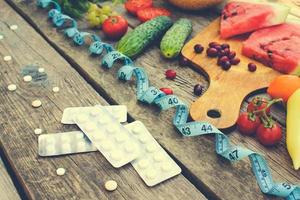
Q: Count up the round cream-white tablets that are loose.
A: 11